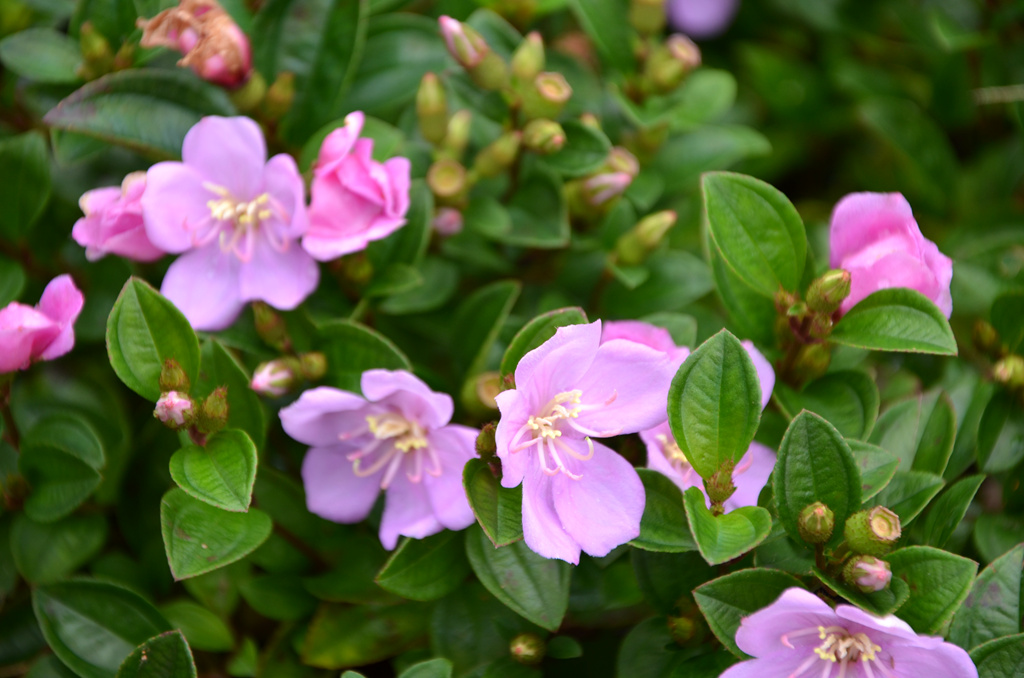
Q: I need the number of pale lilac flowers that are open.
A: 5